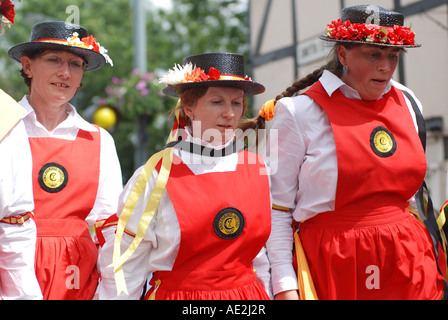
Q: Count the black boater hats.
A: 3